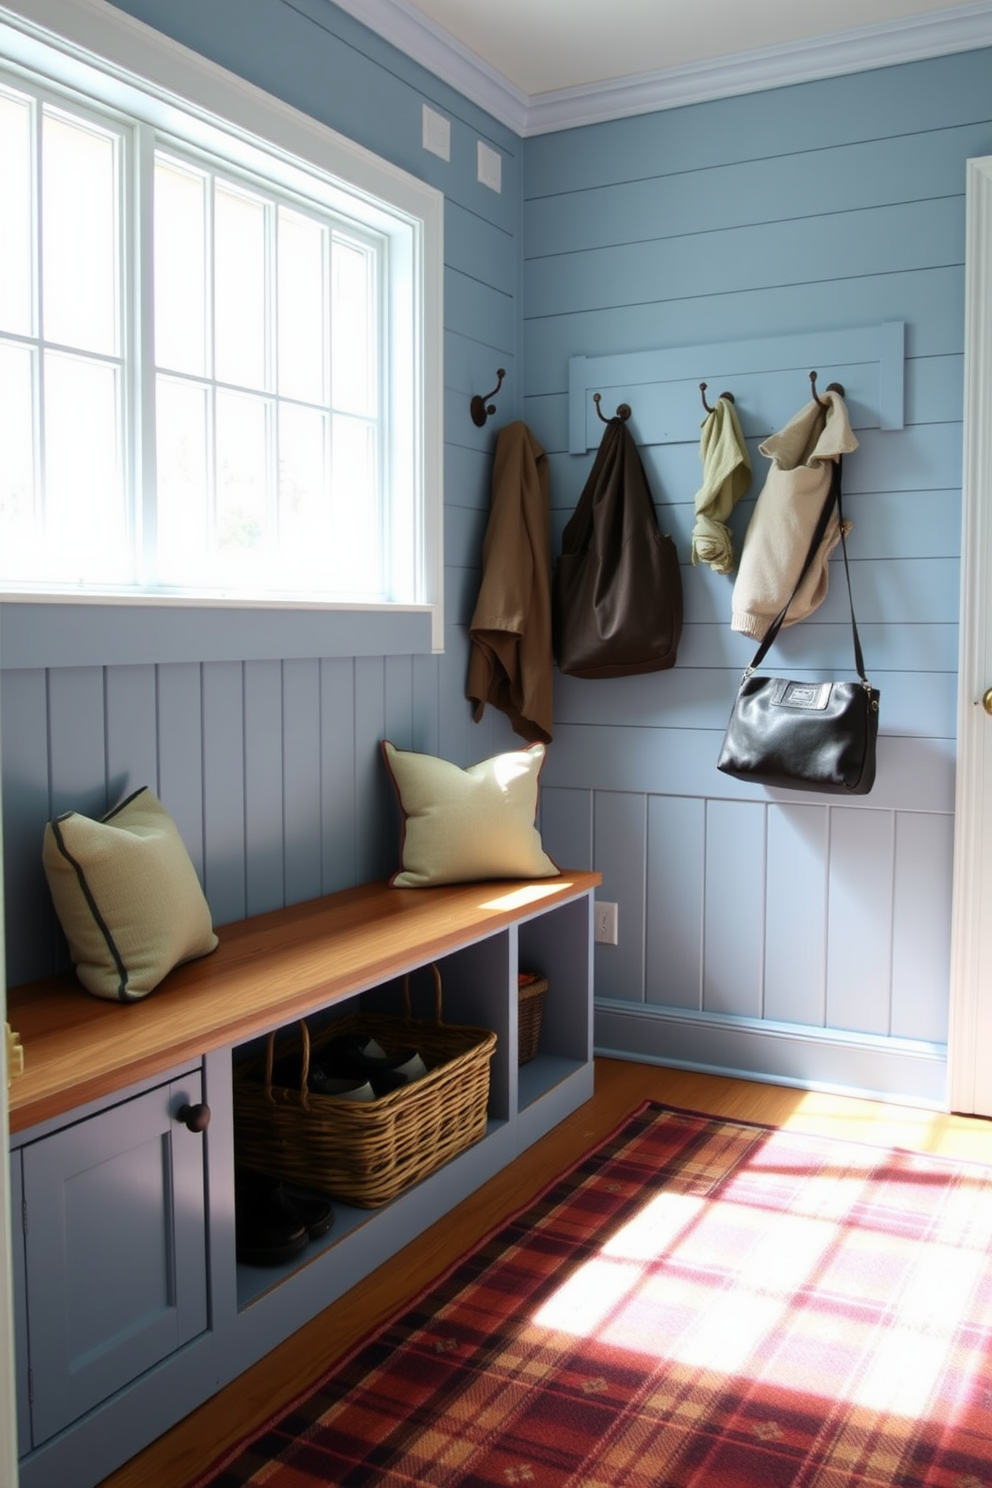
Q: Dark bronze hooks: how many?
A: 4